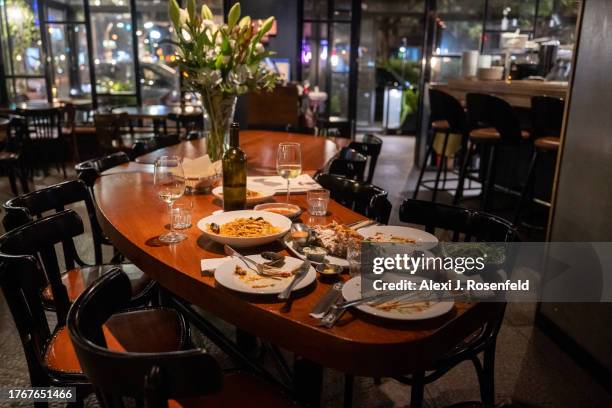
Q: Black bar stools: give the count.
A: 3